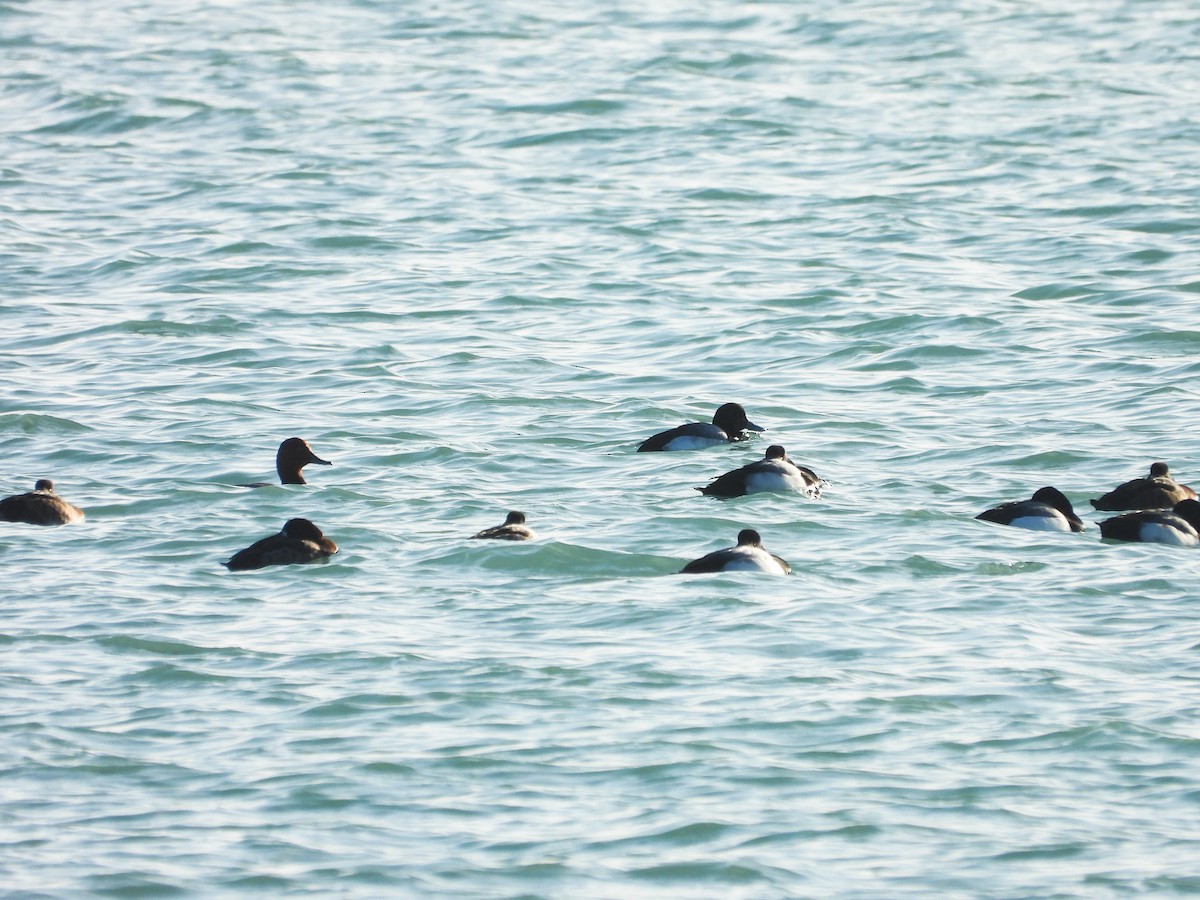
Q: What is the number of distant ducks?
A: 10